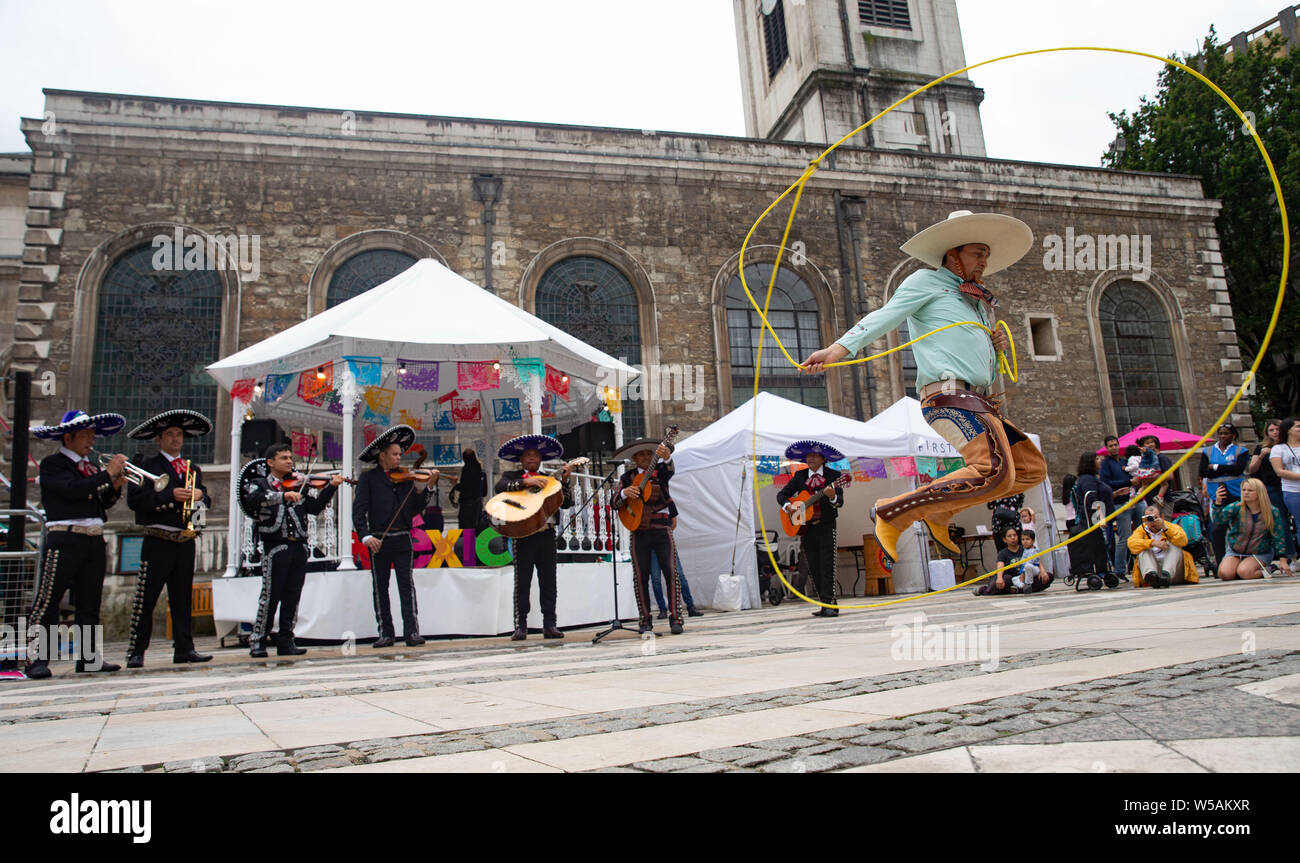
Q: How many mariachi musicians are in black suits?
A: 7